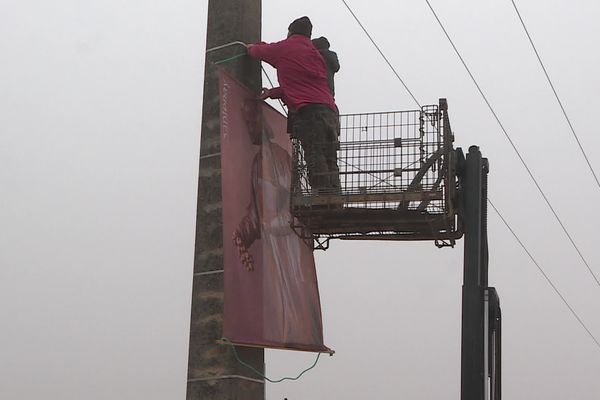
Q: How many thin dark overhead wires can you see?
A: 3